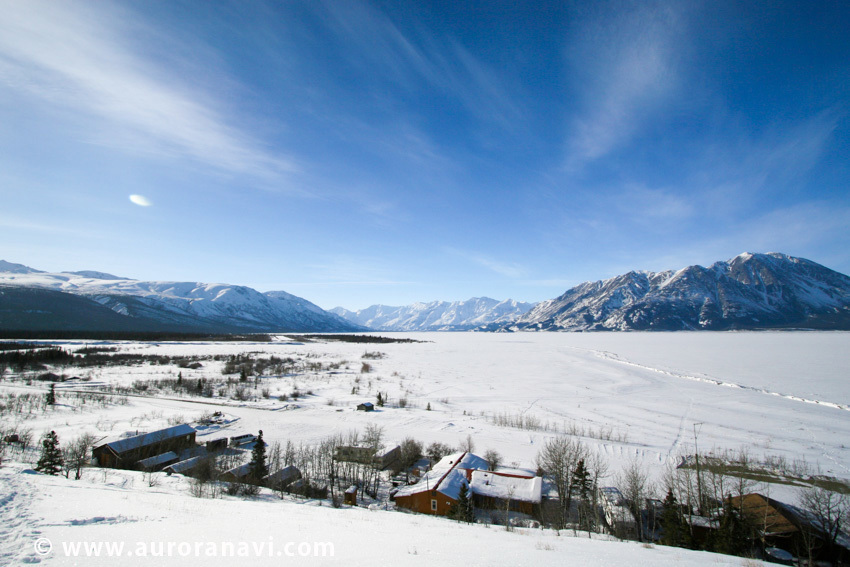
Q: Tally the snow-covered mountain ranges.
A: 3